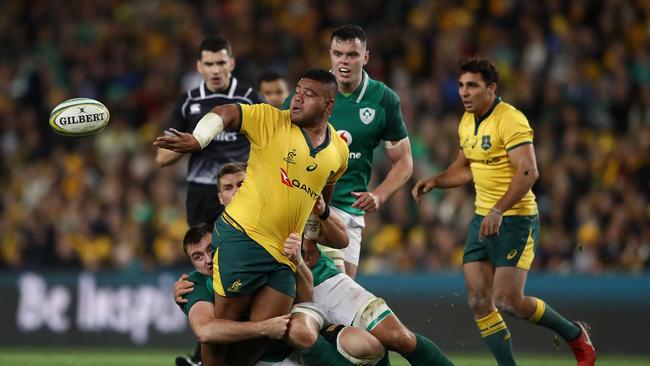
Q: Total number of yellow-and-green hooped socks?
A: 2